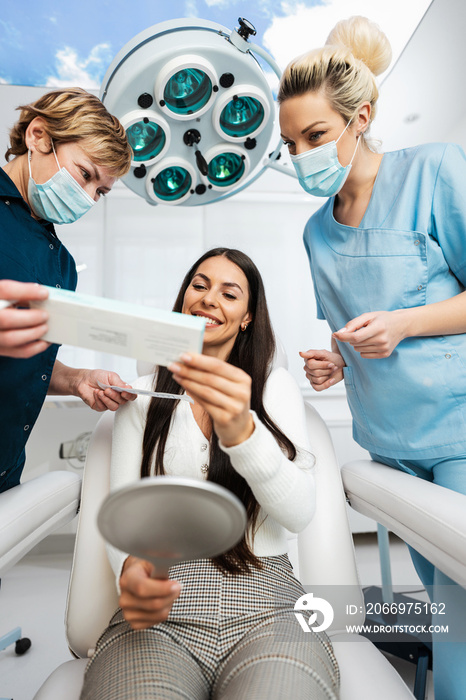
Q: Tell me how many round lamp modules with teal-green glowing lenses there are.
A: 5